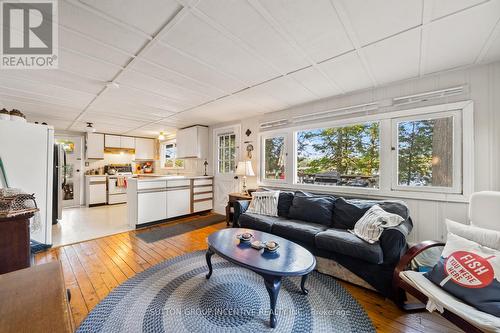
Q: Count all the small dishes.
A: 3